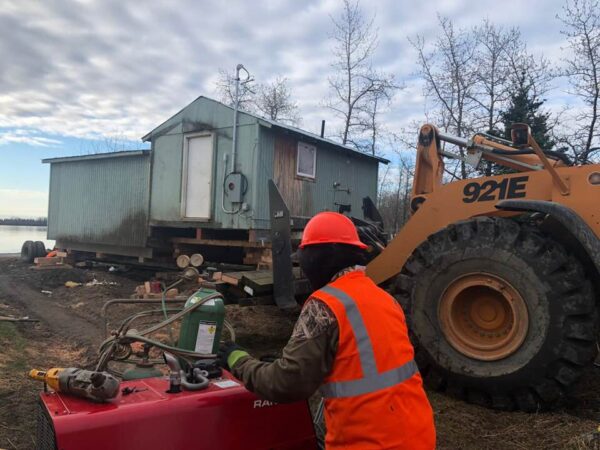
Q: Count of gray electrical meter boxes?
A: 1